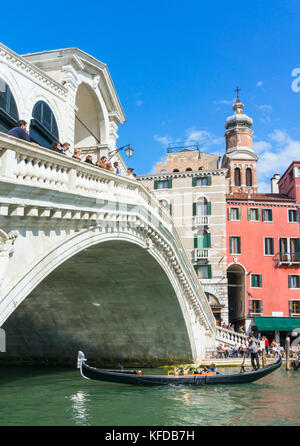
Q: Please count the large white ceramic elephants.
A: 0